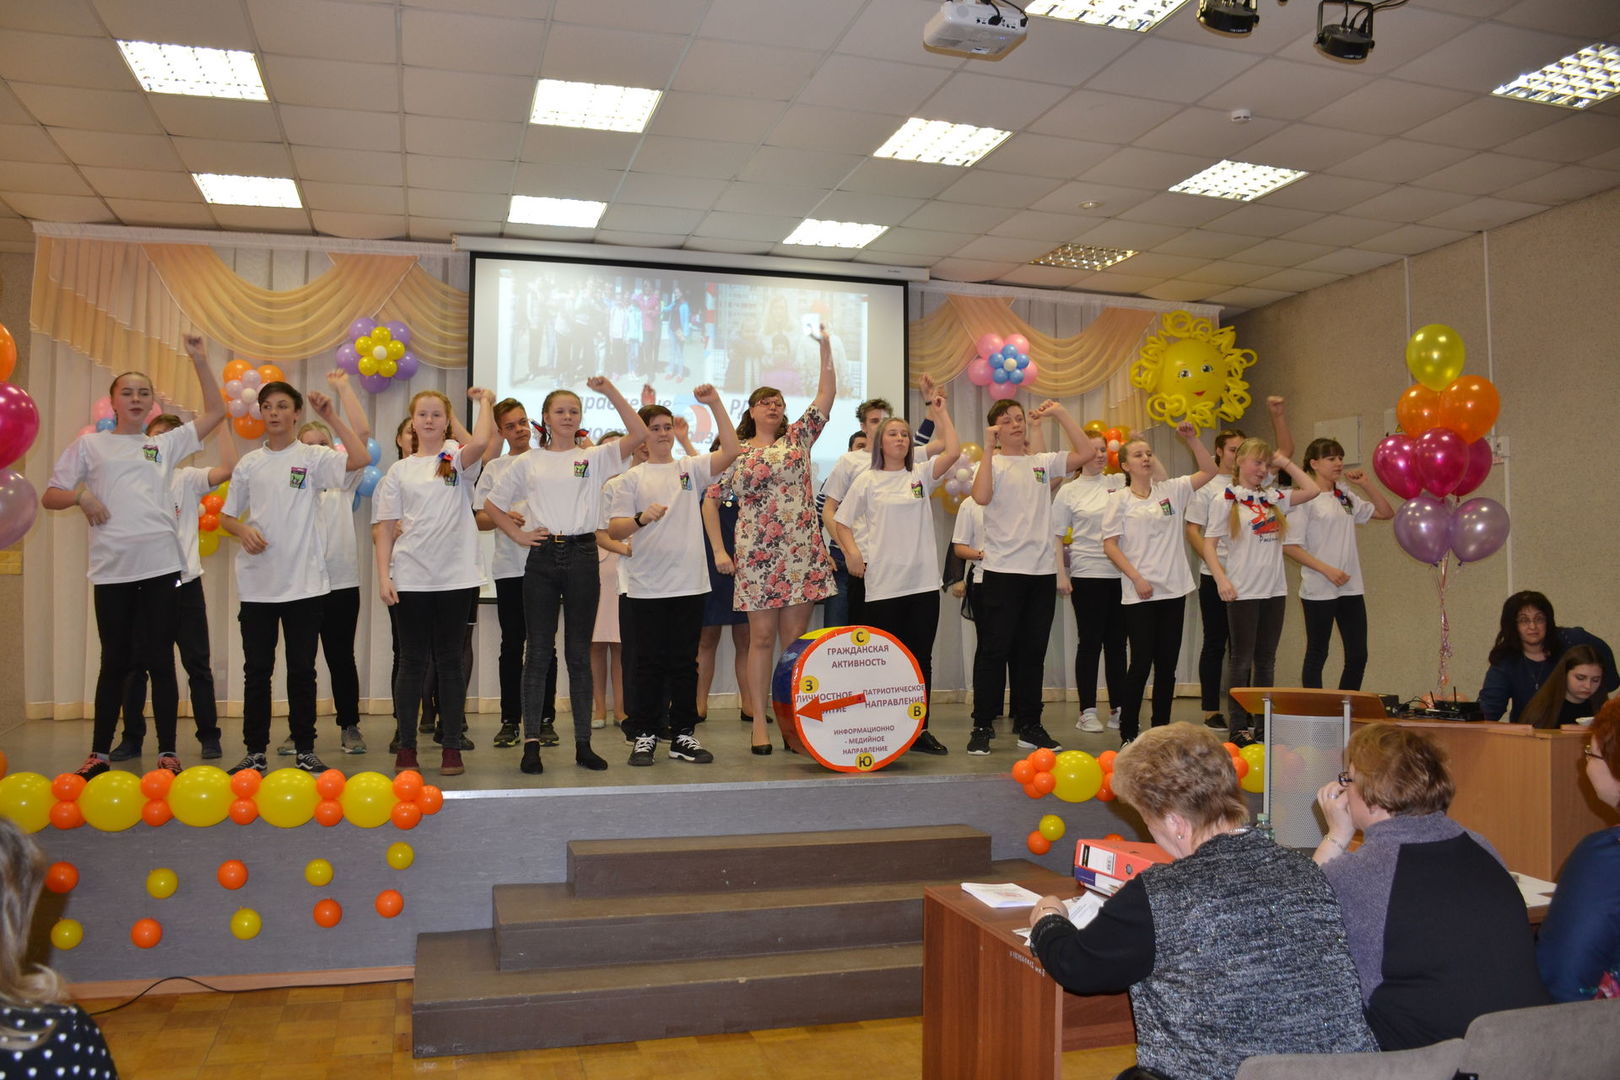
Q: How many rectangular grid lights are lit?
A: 9